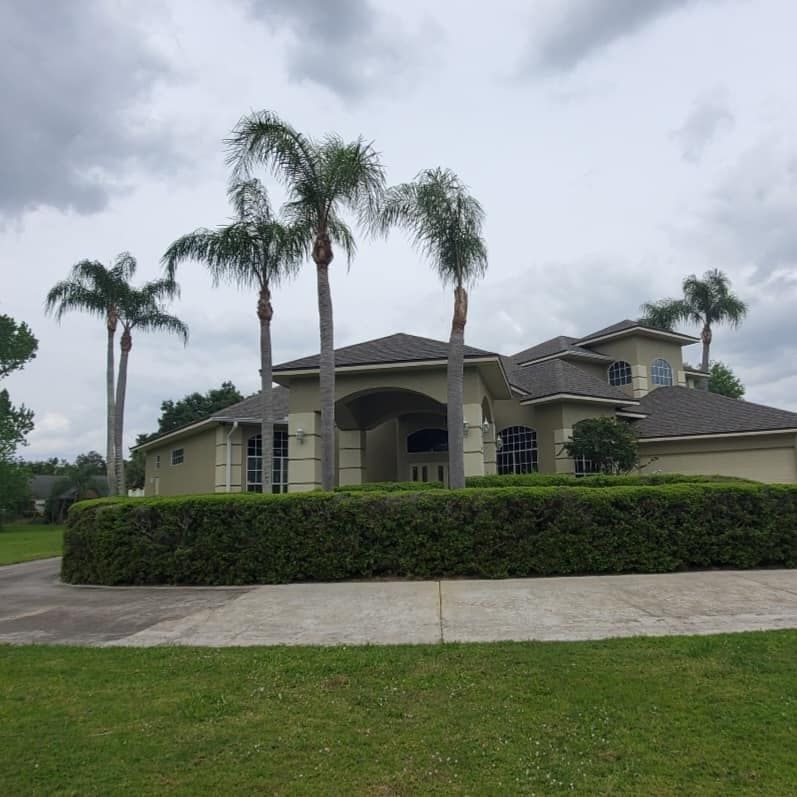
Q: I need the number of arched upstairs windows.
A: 2